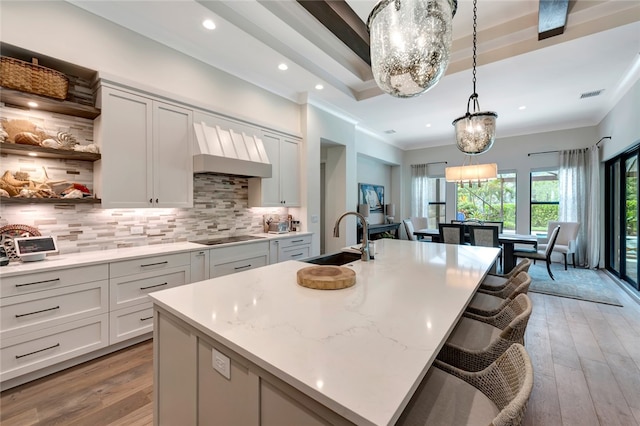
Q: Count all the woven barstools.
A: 4